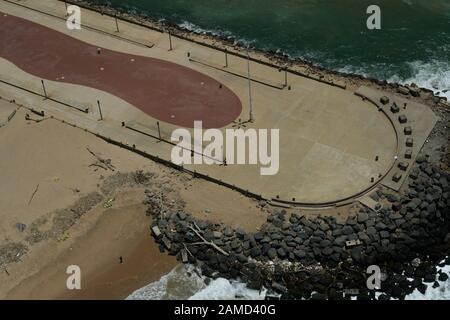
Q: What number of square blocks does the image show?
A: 8